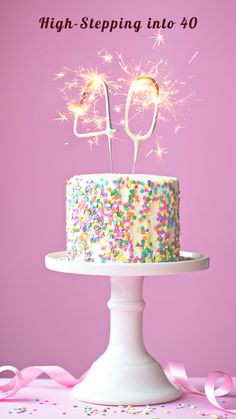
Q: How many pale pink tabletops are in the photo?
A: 1